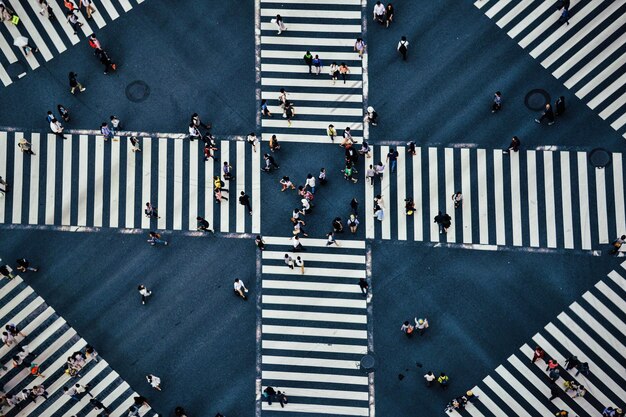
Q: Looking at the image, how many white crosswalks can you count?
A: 8